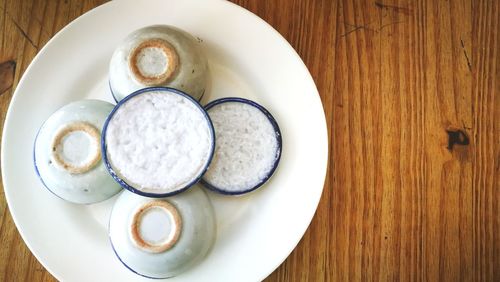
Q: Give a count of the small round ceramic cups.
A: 5